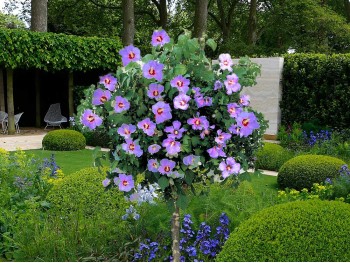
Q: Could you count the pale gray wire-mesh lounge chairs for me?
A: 3